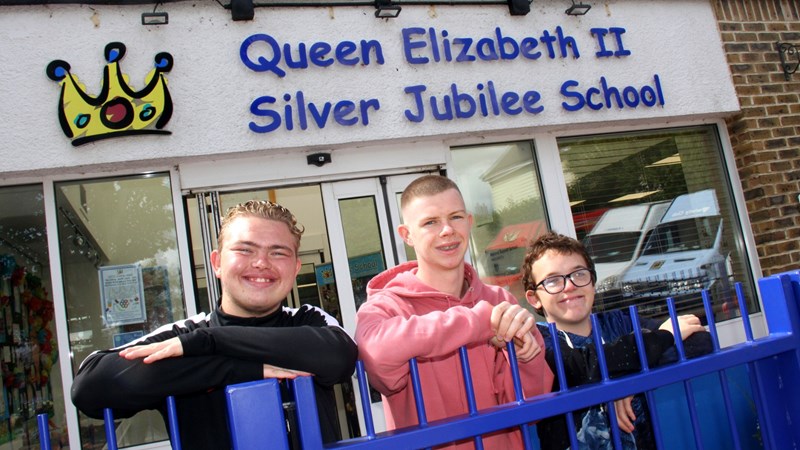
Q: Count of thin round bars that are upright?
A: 13